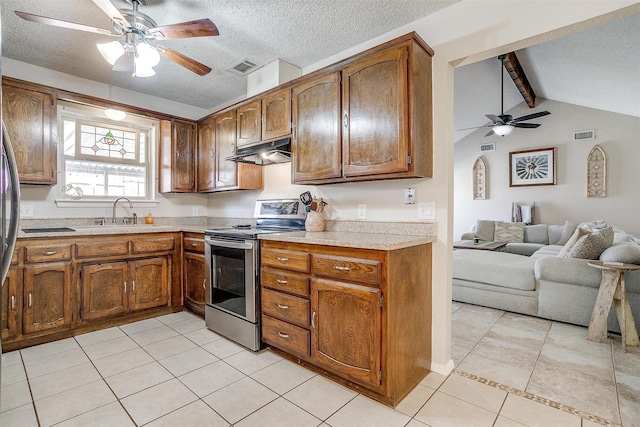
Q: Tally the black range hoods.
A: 1